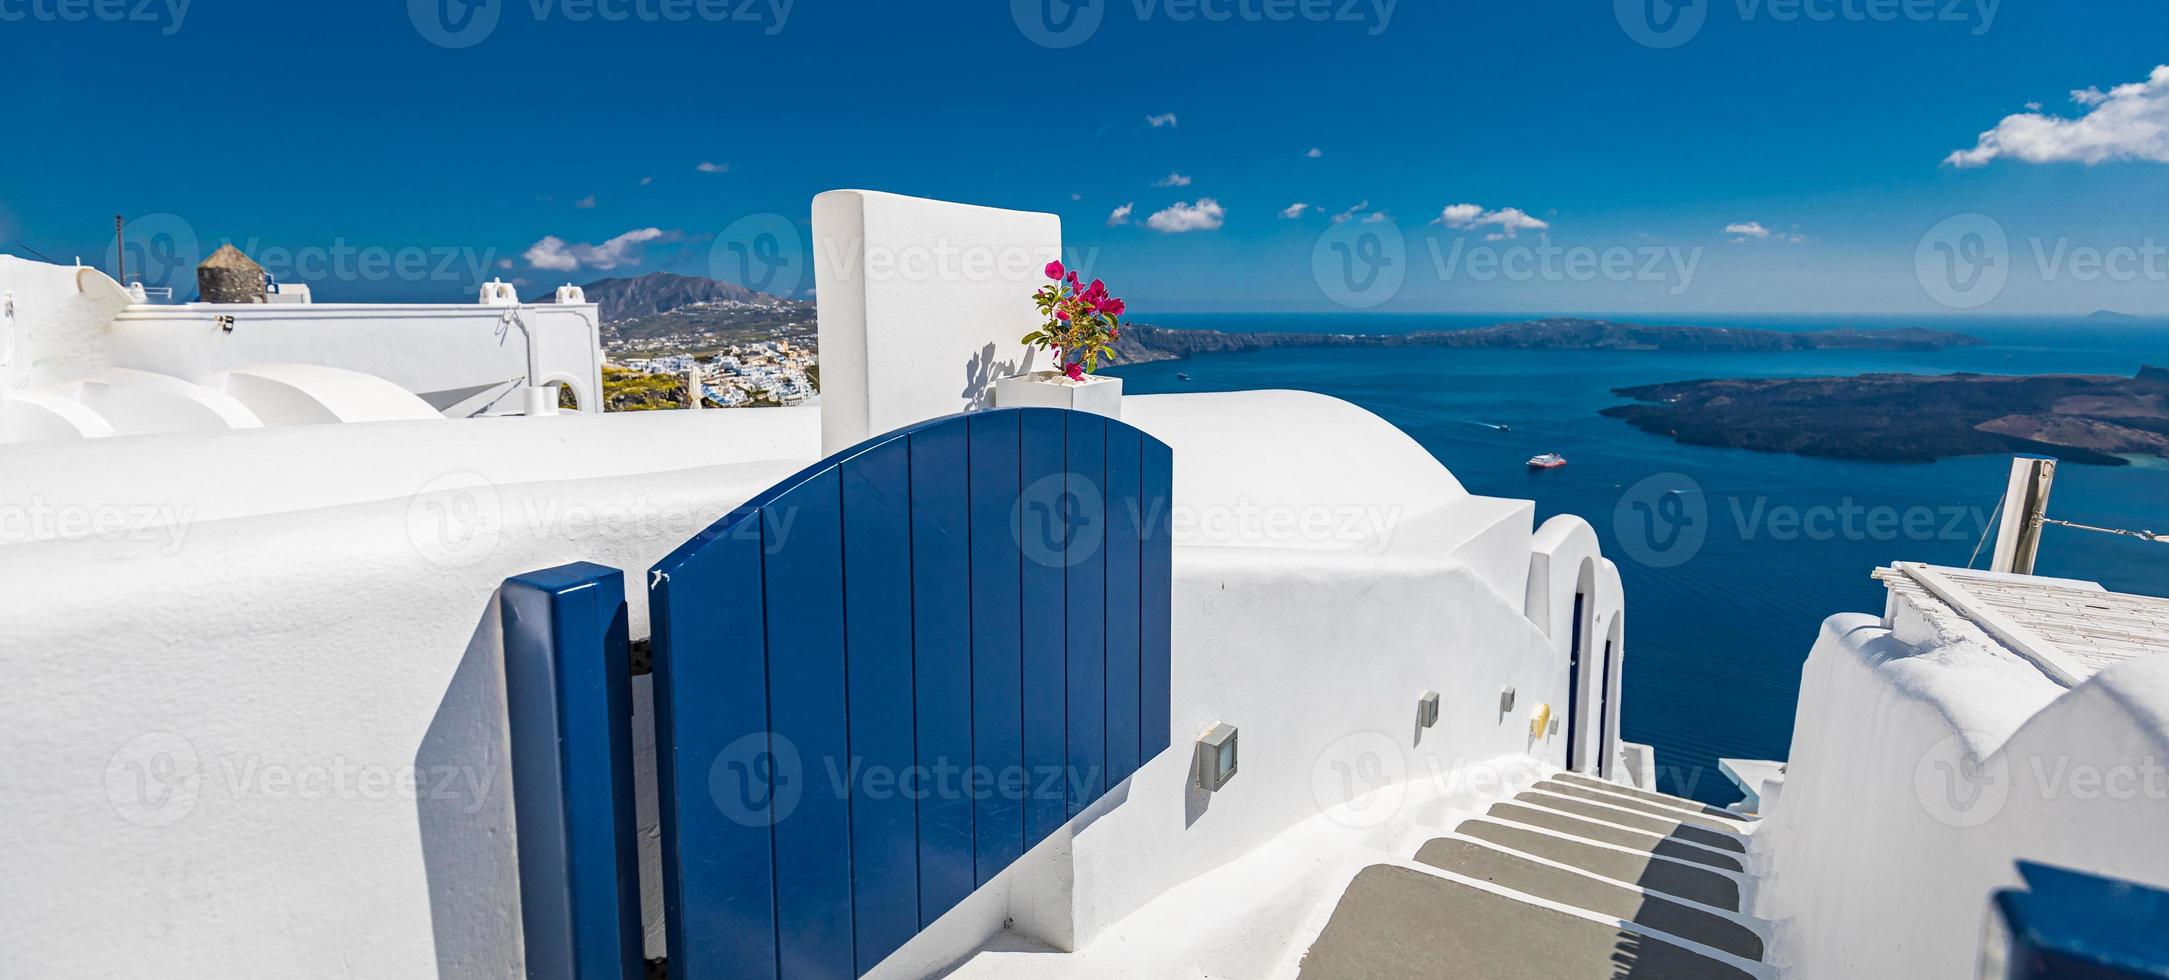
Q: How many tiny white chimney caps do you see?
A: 2